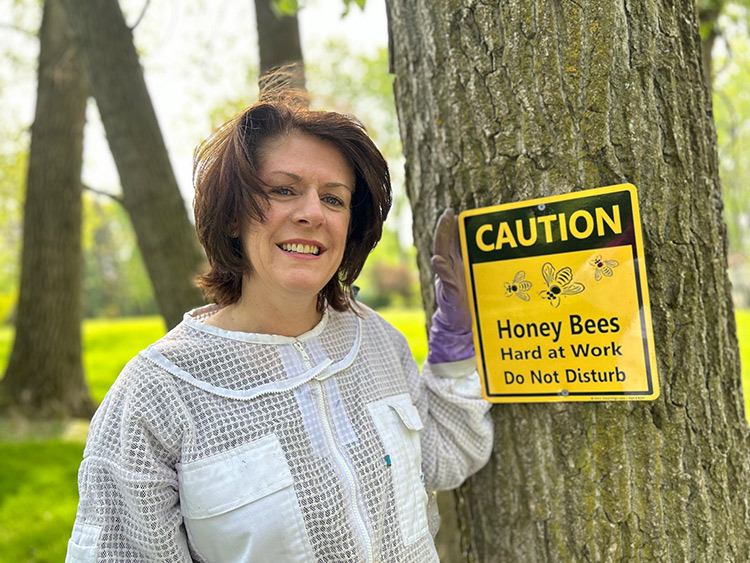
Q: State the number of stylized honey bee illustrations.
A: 3